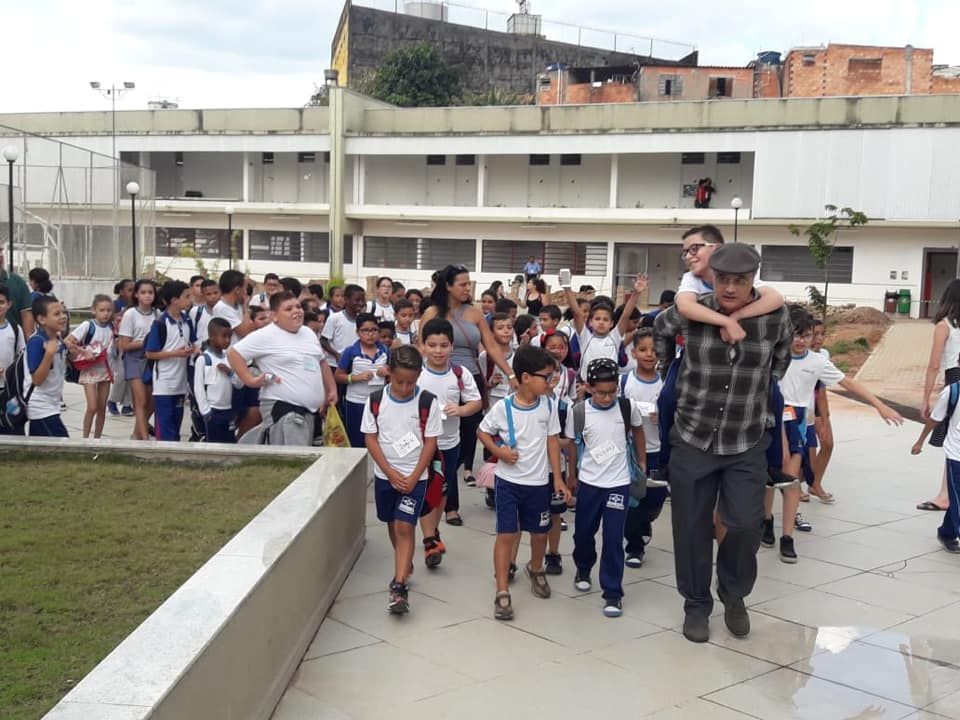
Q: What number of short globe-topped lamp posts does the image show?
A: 4